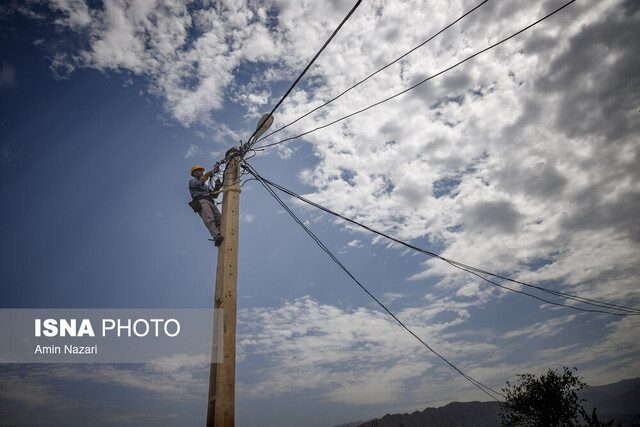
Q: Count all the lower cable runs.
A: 2